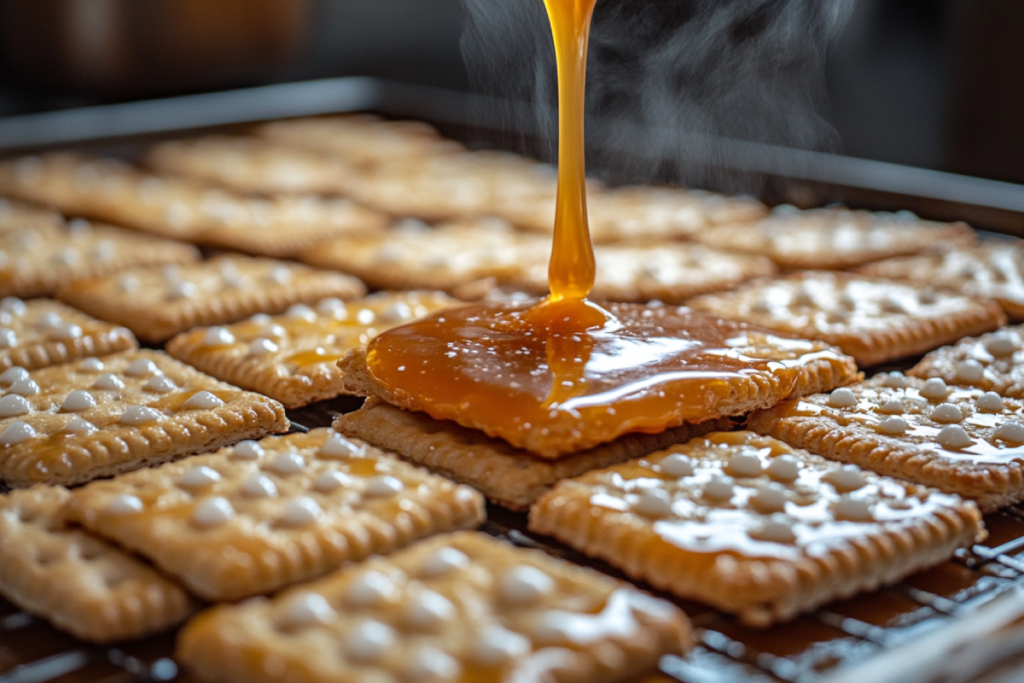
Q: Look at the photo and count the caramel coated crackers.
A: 1